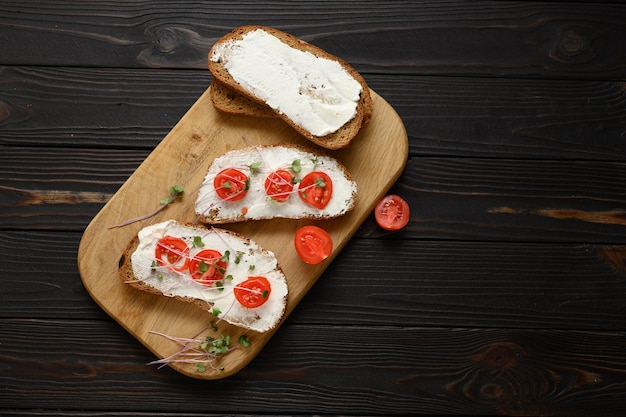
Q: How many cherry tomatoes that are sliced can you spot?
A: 8